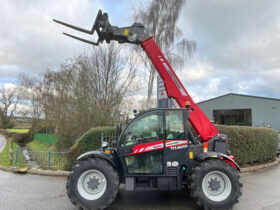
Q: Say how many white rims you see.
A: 2